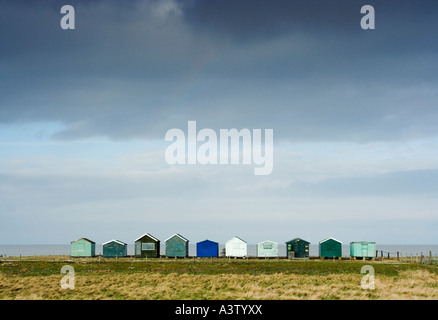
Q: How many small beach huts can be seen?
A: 10